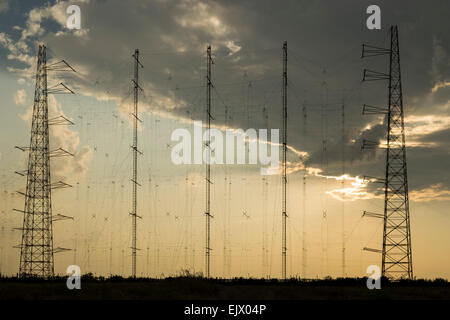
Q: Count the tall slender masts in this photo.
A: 3